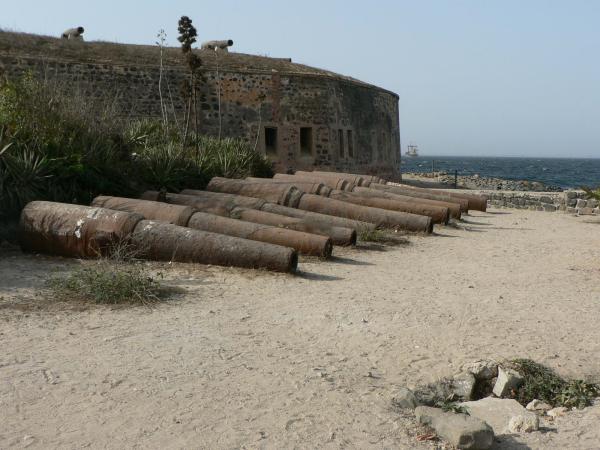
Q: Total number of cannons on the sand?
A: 9